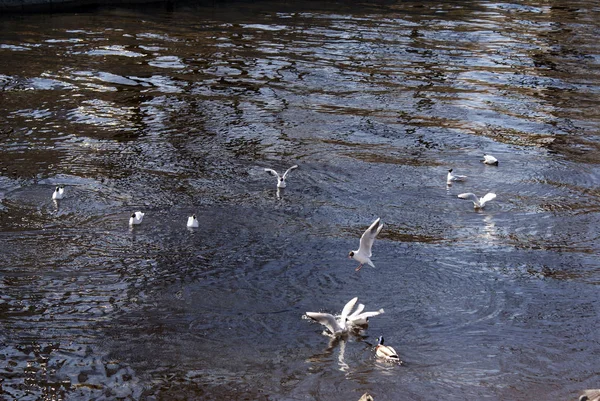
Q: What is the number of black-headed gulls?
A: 10